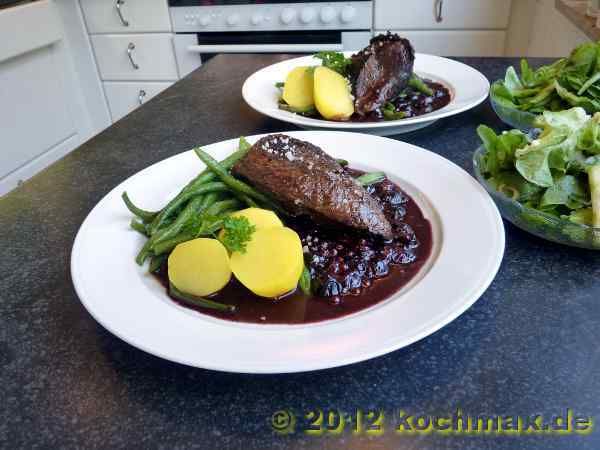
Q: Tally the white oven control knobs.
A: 7